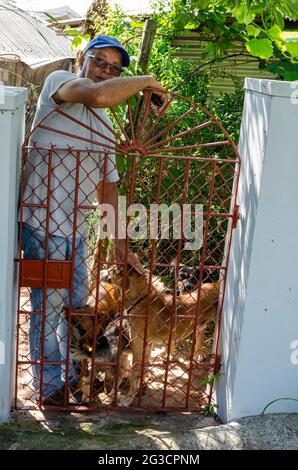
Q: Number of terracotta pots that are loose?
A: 0